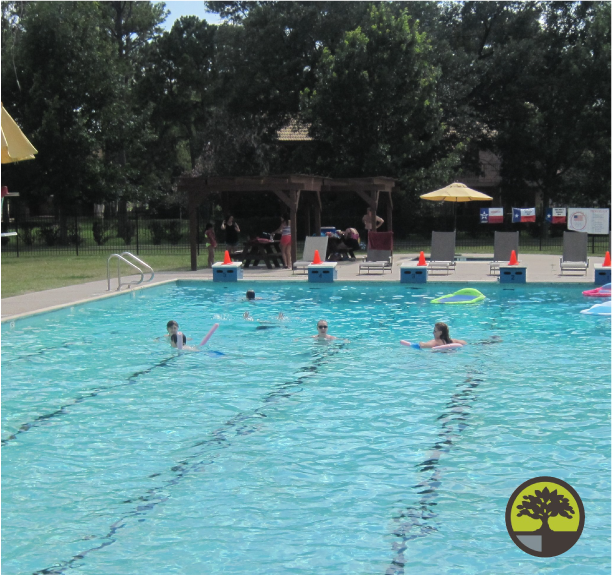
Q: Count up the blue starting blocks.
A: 5